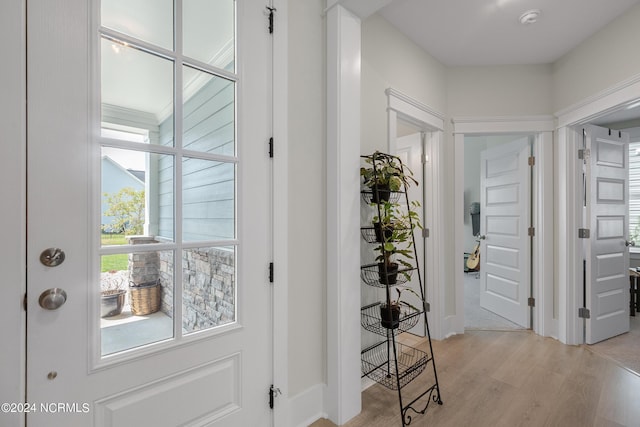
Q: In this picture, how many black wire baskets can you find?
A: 5